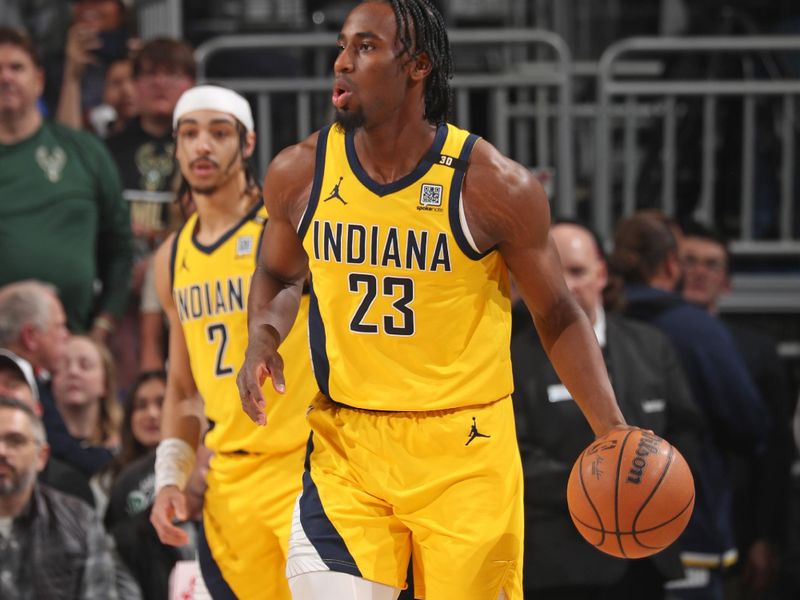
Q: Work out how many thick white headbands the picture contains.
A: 1